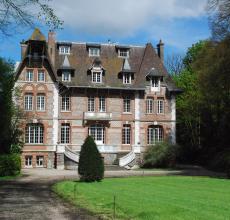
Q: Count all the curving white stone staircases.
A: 2